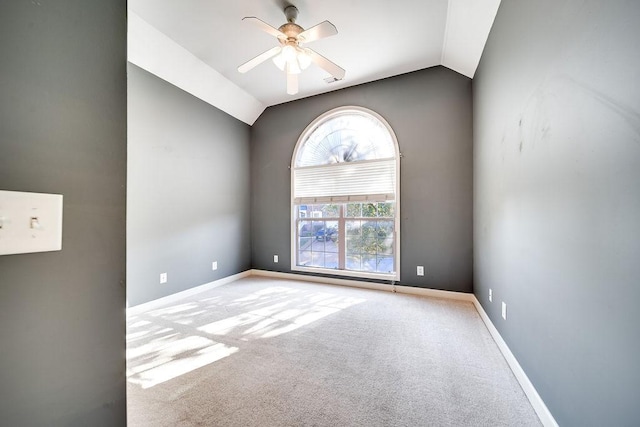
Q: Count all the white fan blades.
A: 5